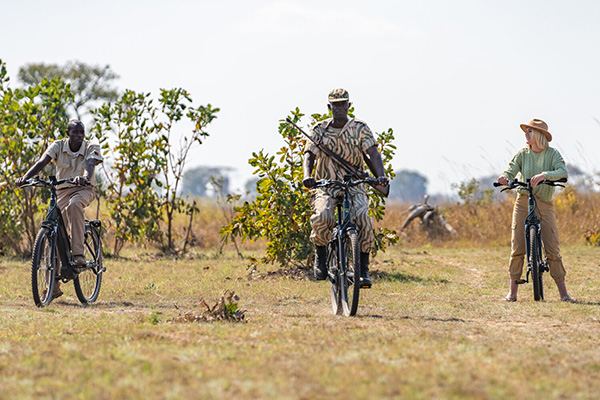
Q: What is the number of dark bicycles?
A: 3